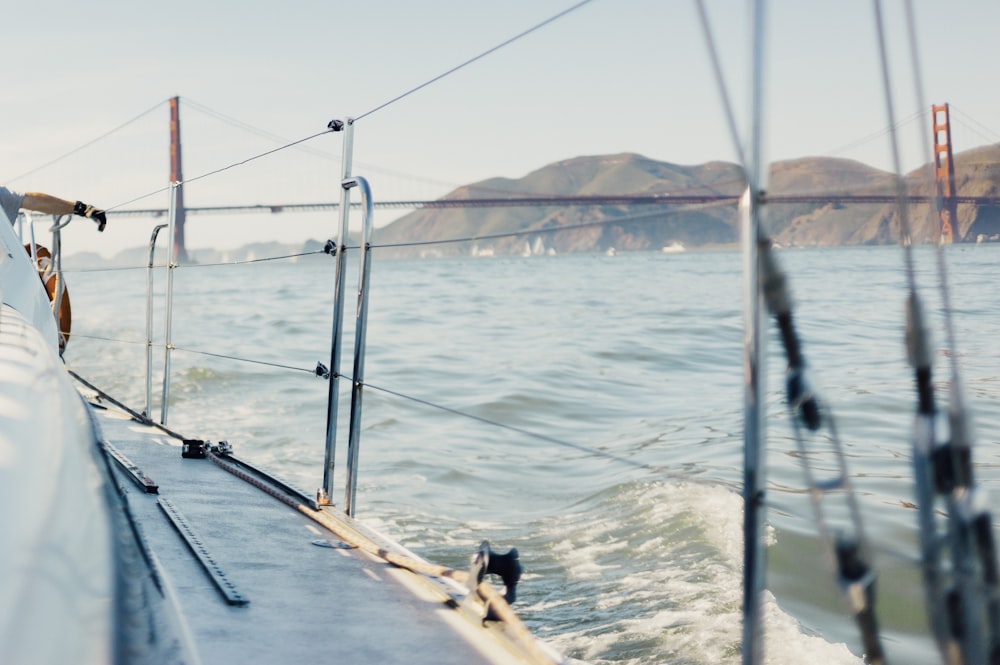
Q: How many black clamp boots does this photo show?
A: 3